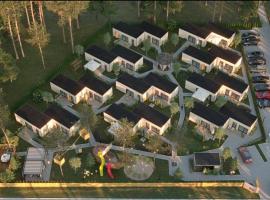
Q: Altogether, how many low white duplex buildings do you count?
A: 10